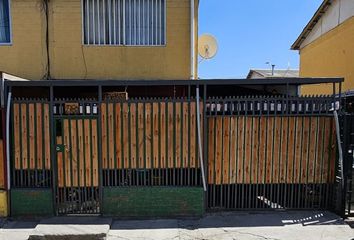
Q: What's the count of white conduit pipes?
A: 3